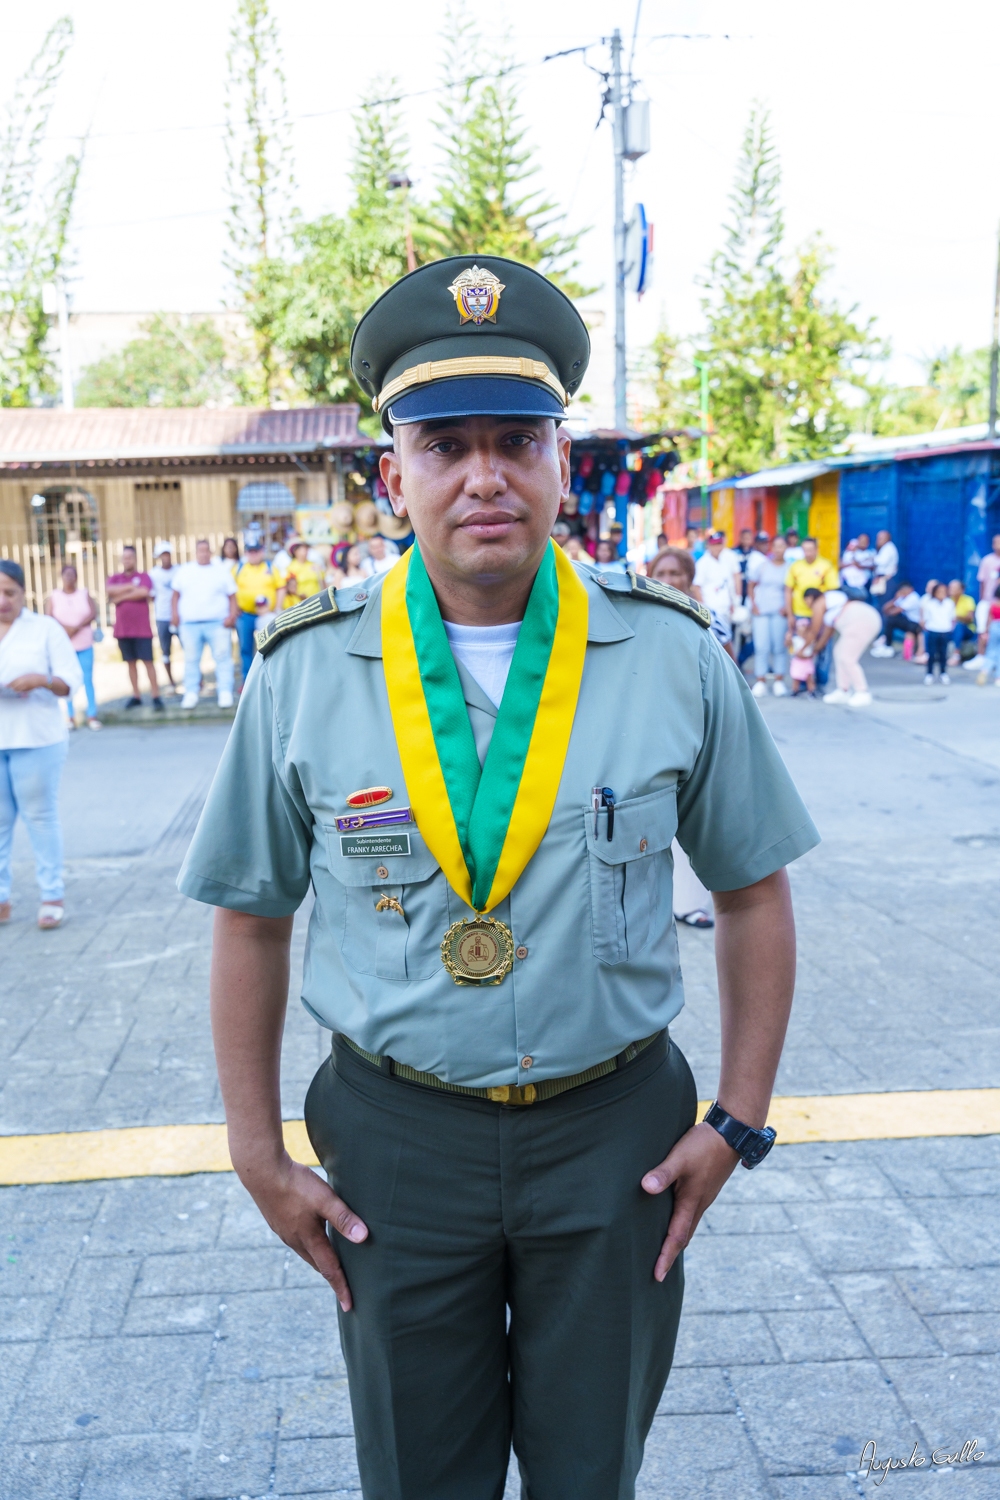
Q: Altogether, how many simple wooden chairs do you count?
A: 0